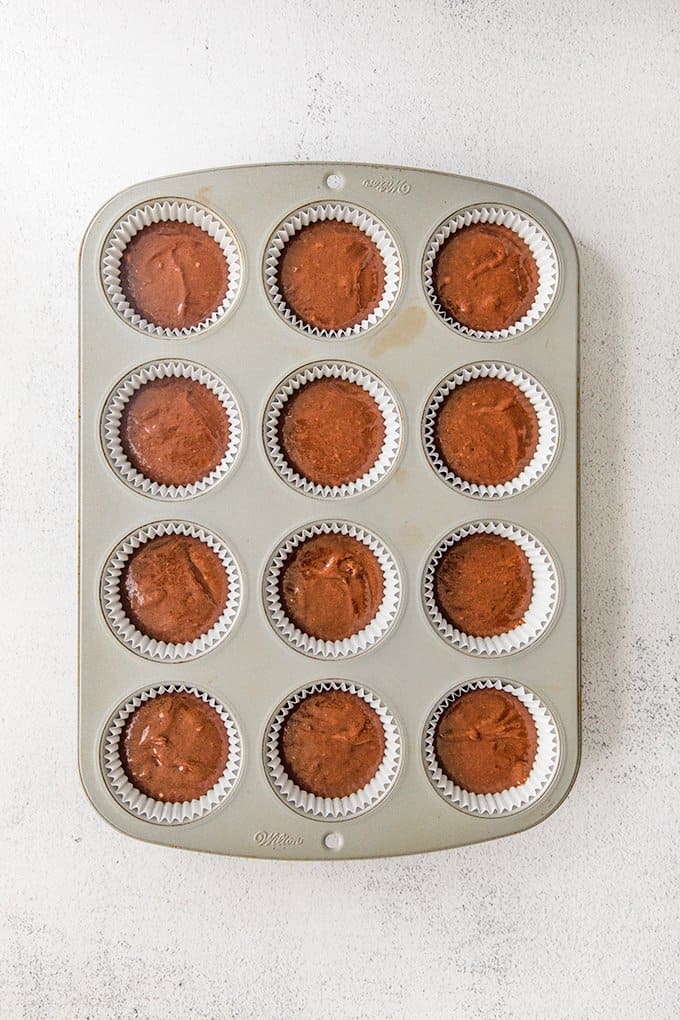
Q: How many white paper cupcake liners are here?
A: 12